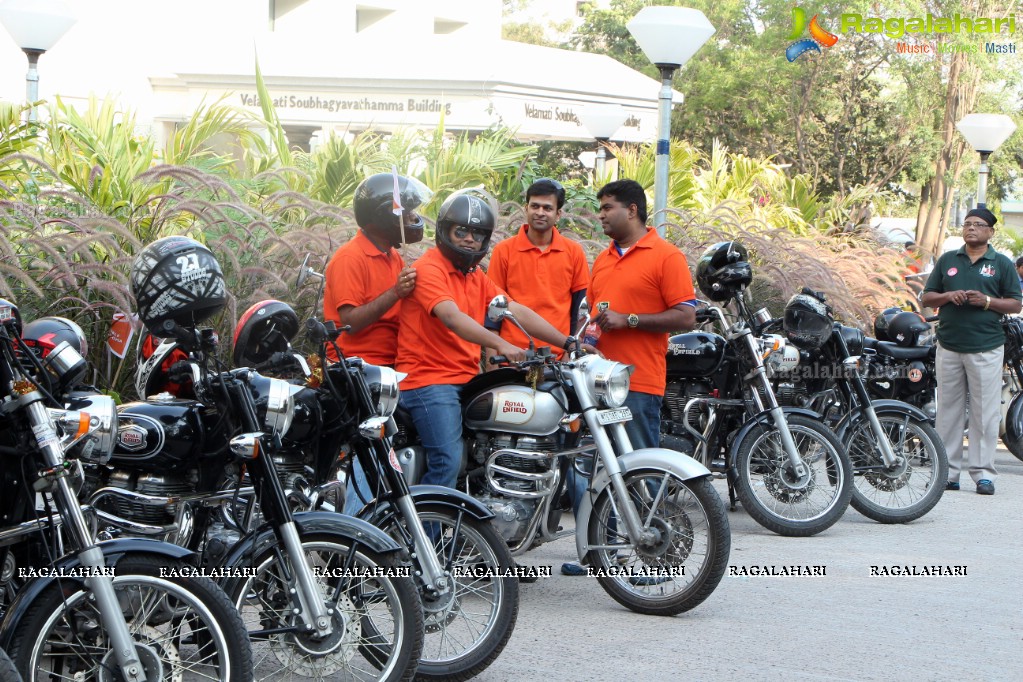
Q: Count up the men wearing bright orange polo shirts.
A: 4